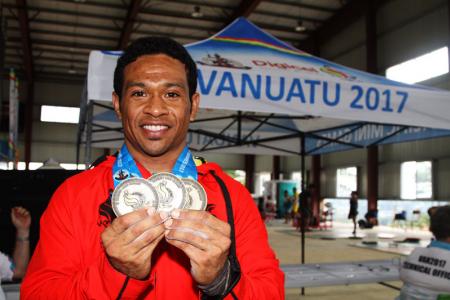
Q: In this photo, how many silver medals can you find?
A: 3